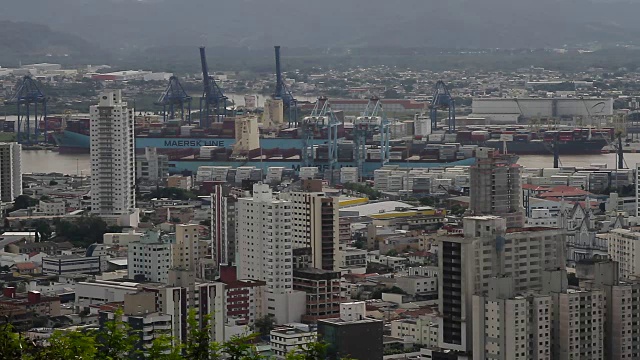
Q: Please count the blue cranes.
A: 7